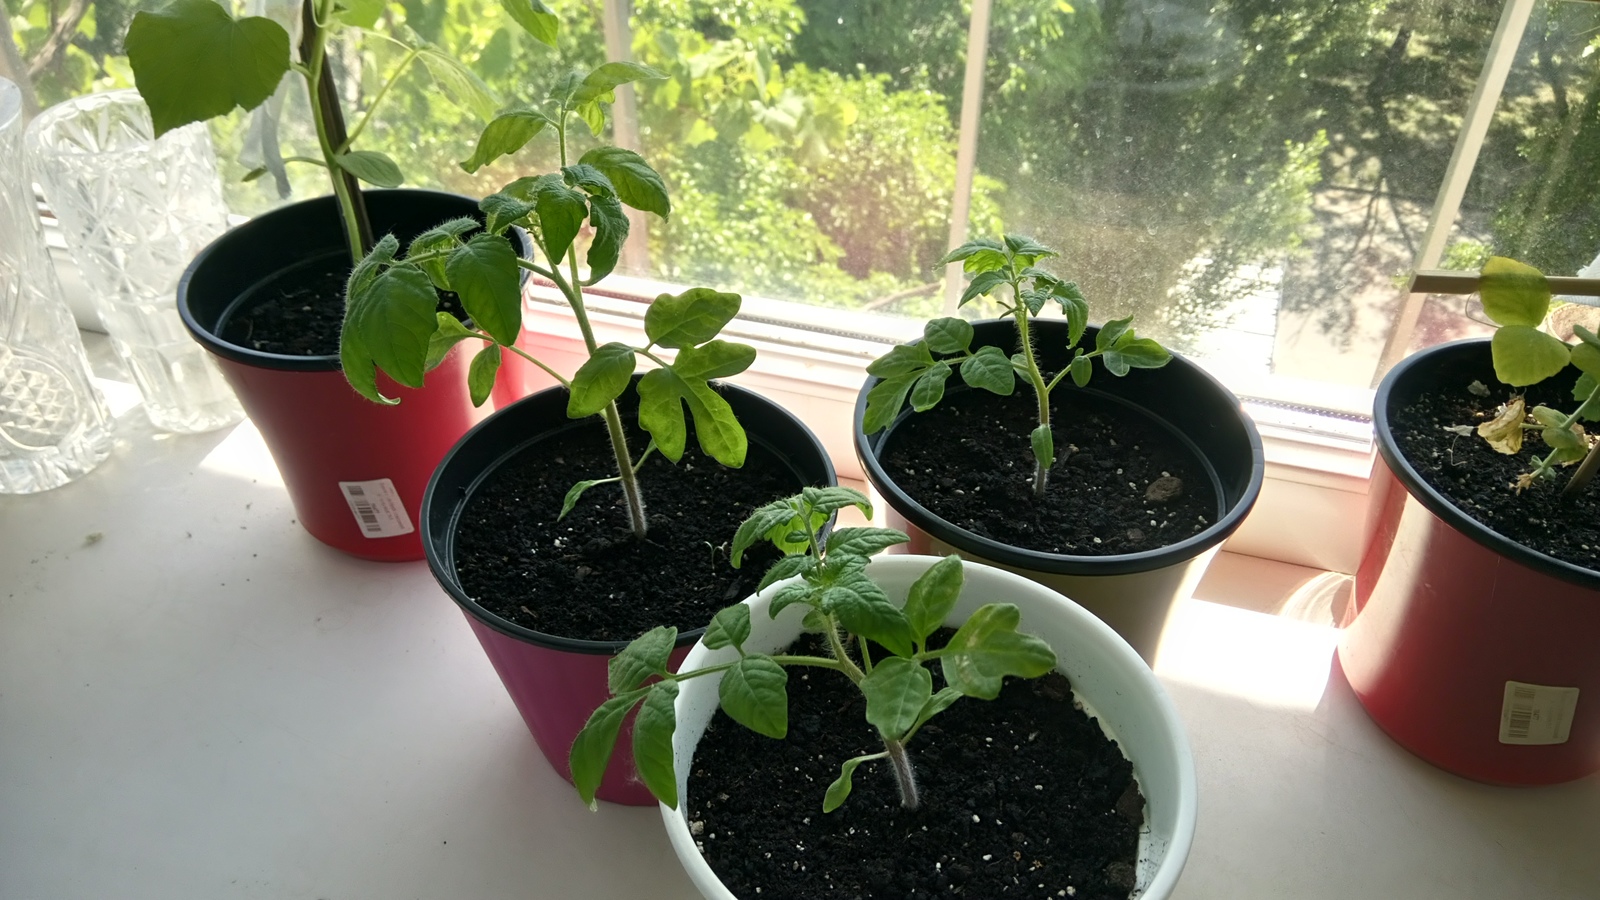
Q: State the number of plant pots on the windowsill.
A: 5